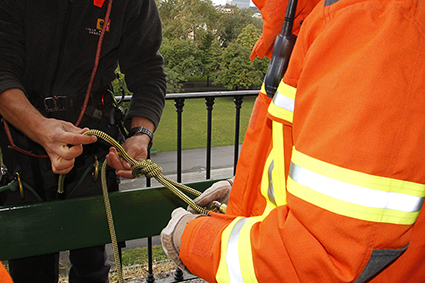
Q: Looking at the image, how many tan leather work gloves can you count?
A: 2